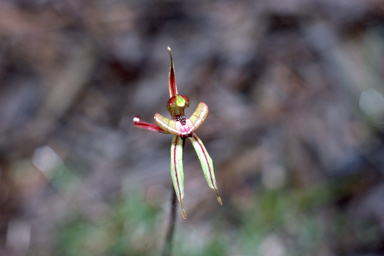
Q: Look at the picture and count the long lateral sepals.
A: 2